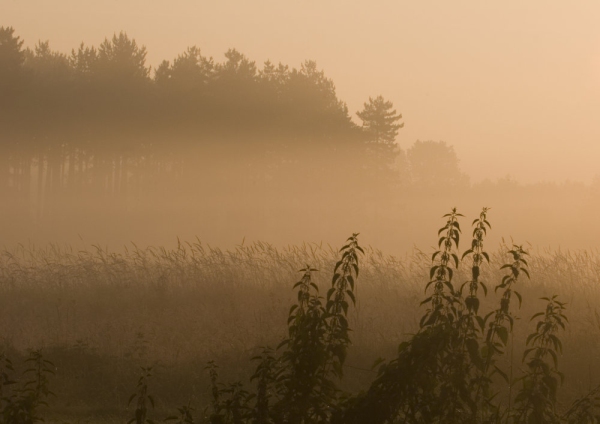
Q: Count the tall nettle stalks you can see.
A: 6